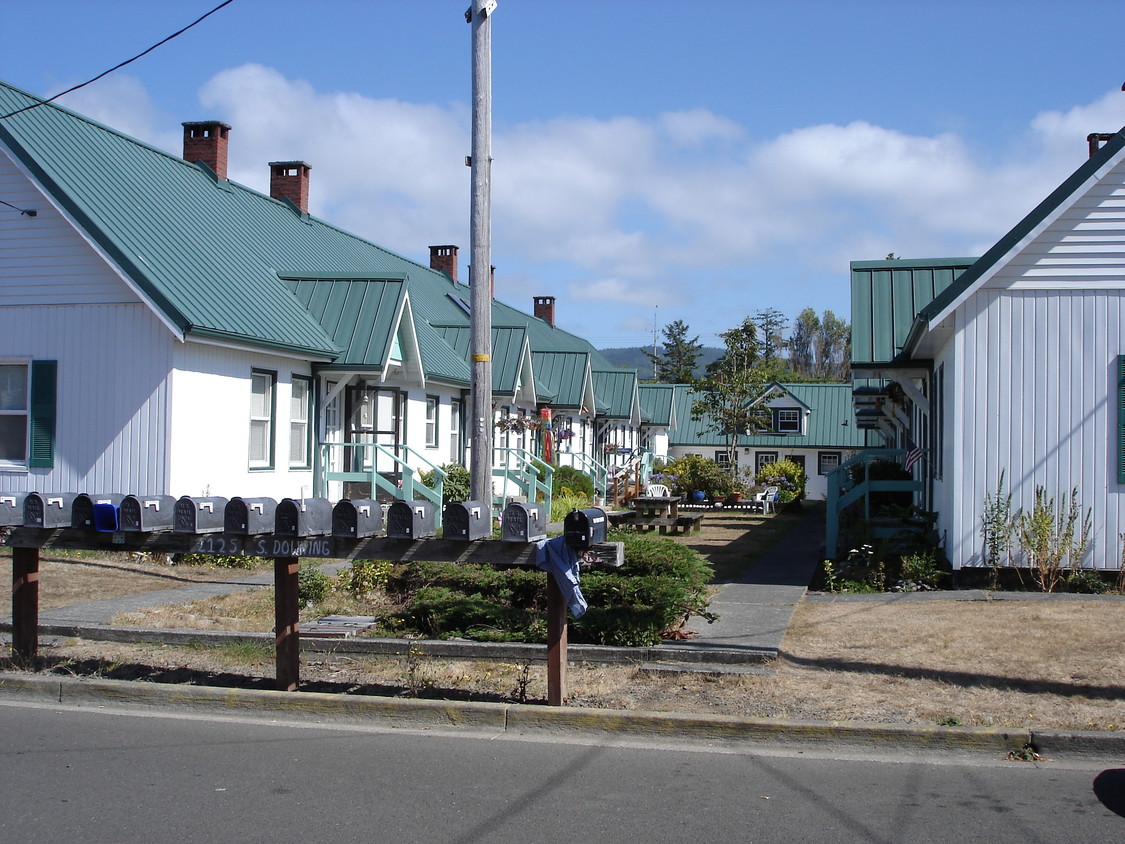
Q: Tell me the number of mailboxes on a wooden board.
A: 12